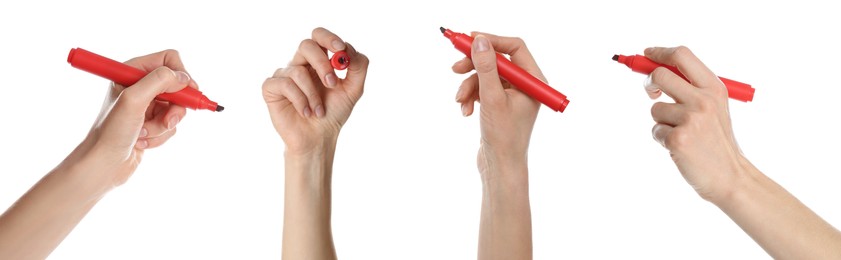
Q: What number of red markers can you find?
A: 4